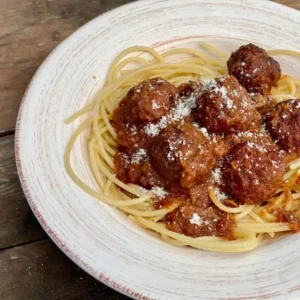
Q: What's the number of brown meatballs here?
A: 6